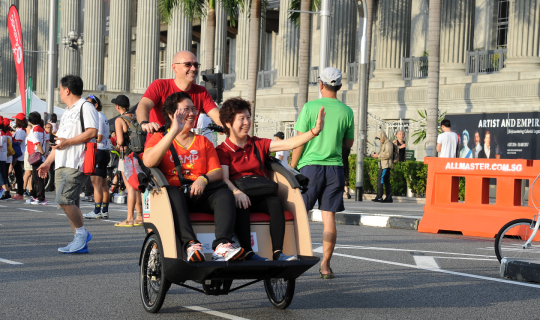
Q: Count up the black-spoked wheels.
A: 2